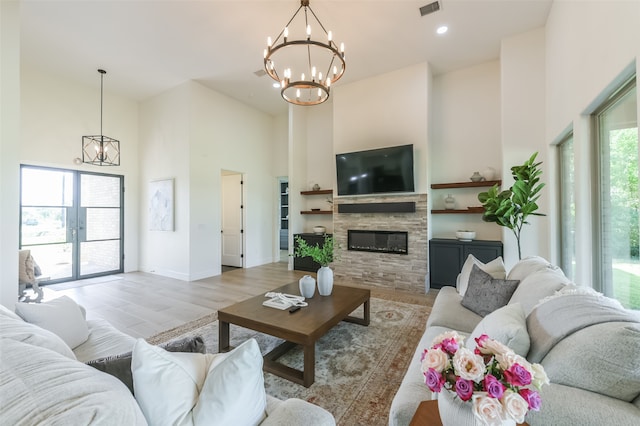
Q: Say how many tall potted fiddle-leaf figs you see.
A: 1